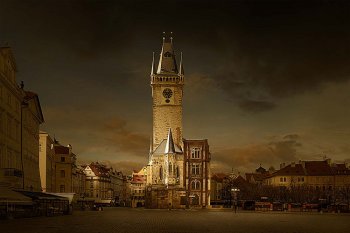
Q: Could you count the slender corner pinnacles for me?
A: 2